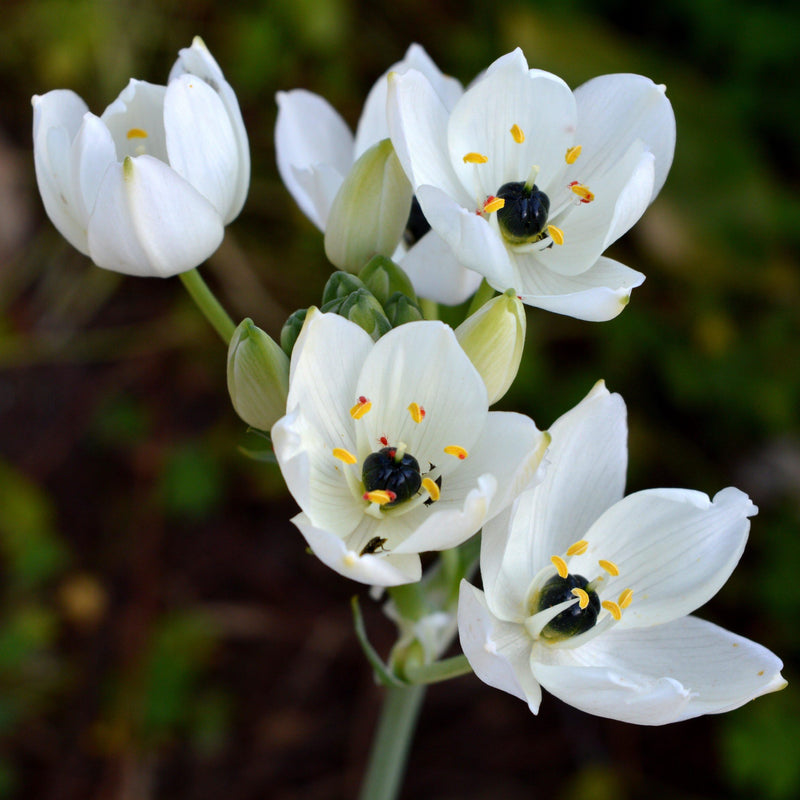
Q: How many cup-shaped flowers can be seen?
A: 5